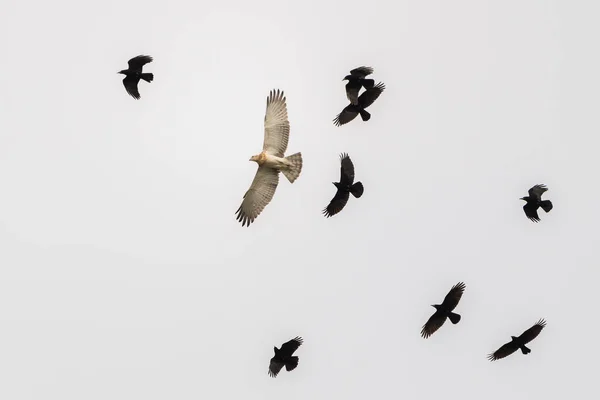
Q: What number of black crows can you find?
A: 8